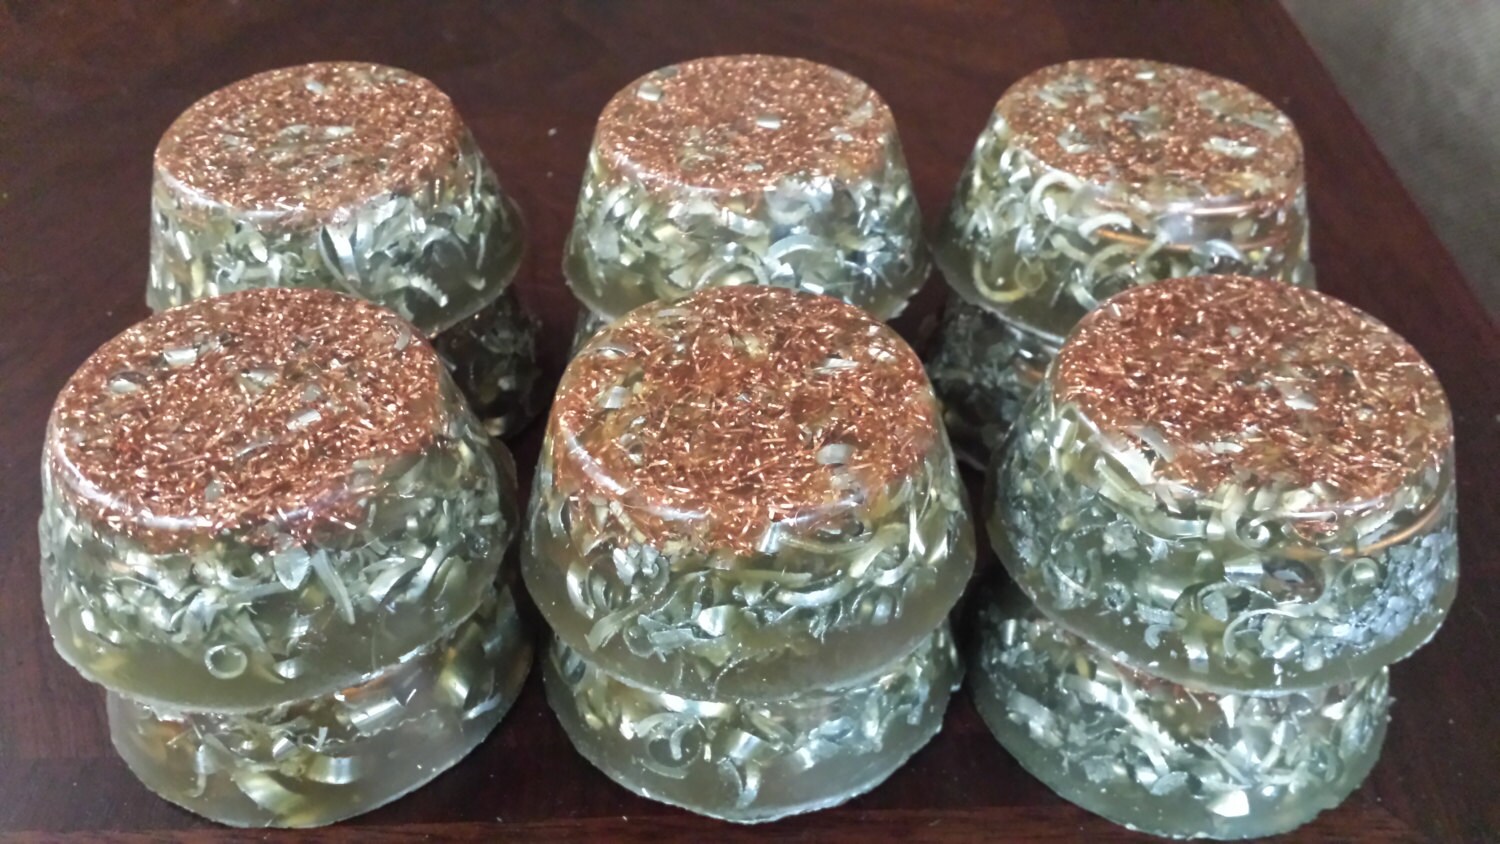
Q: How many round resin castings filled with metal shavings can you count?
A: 12